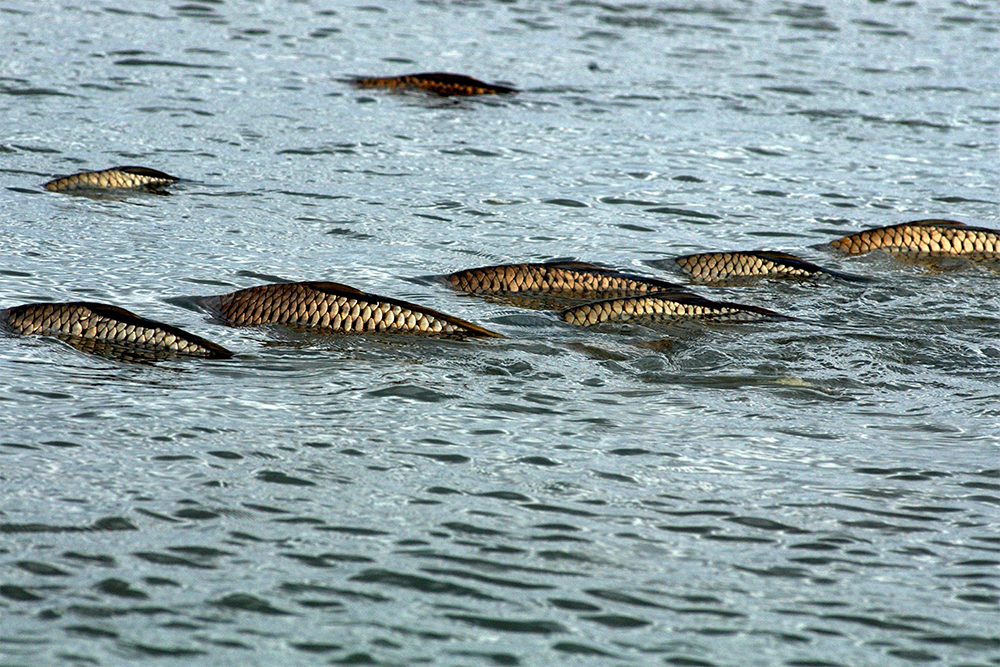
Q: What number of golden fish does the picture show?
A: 8